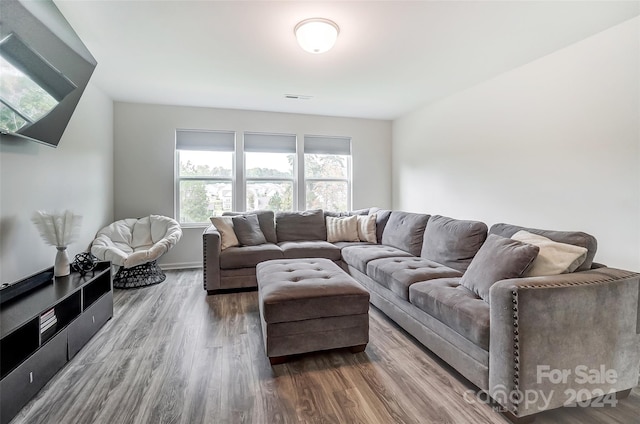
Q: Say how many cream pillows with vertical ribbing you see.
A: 2